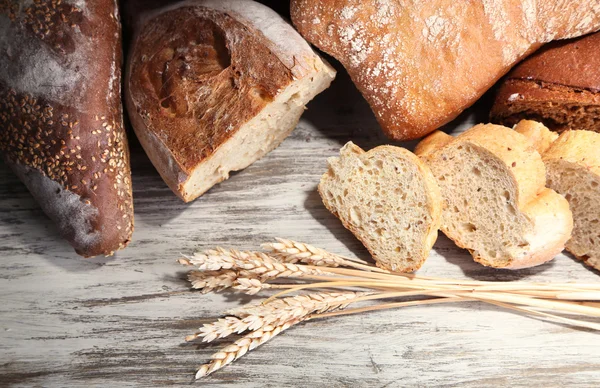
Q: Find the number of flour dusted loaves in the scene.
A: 3